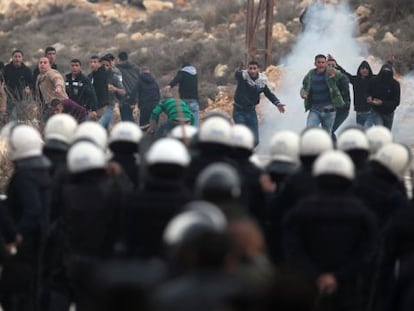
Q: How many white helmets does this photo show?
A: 15